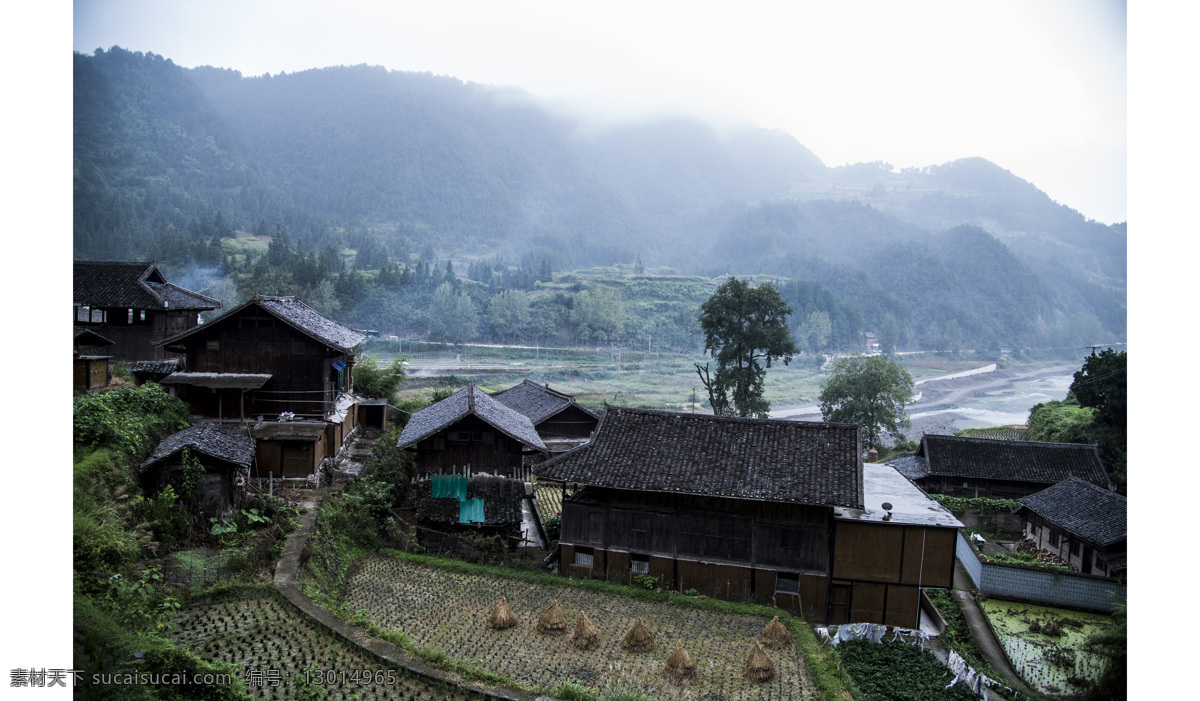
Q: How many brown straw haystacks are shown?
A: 7